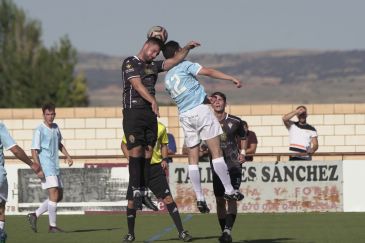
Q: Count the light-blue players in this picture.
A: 3